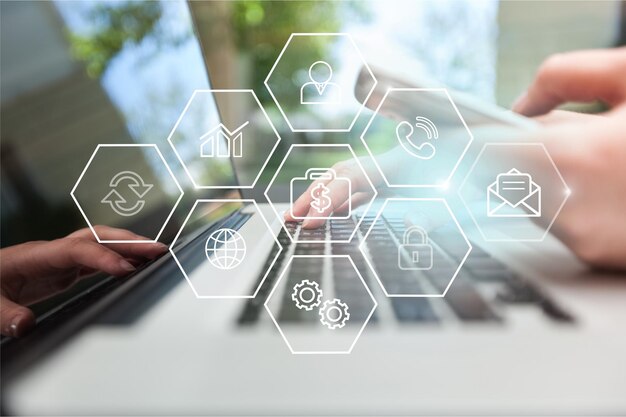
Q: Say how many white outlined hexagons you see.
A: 9